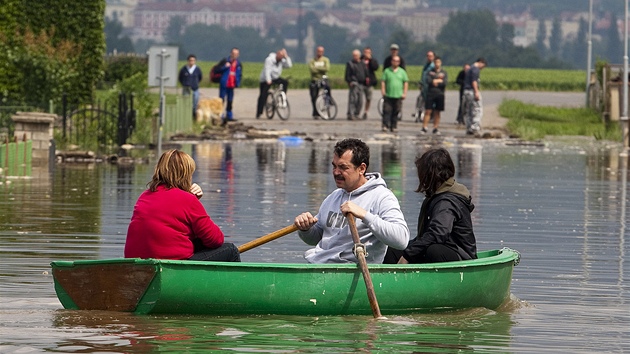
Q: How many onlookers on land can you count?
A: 12